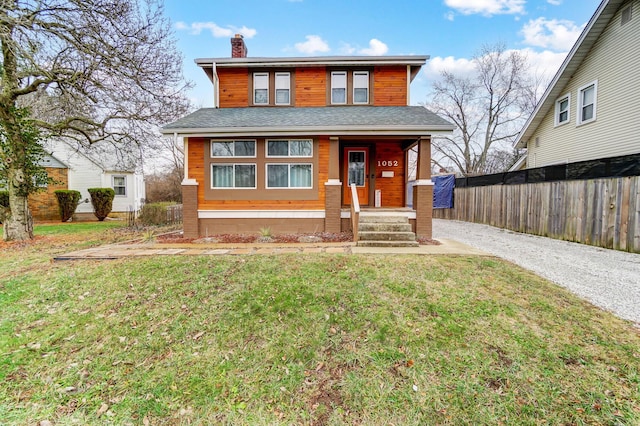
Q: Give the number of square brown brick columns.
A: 3